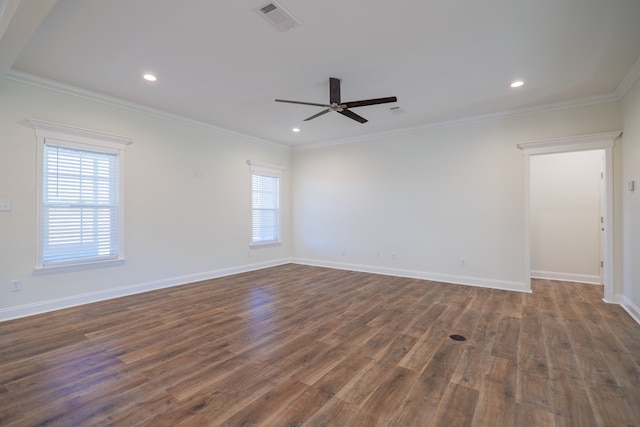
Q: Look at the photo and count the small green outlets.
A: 0